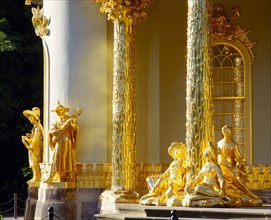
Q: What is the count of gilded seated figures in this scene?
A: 3